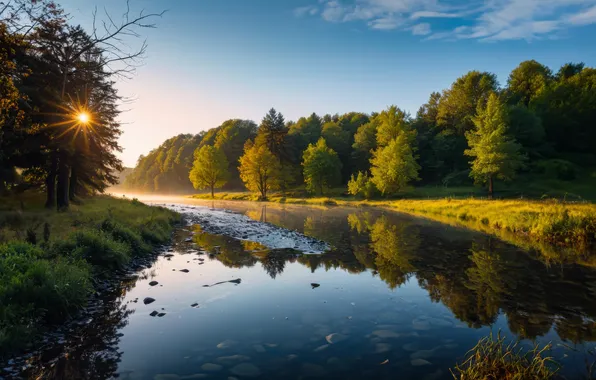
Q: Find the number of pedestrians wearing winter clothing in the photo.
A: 0